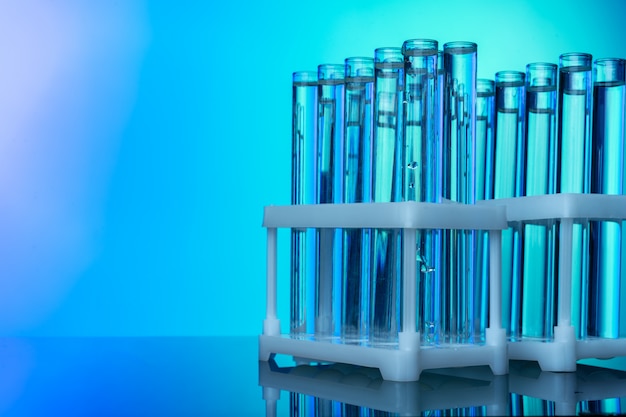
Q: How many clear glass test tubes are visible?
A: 12